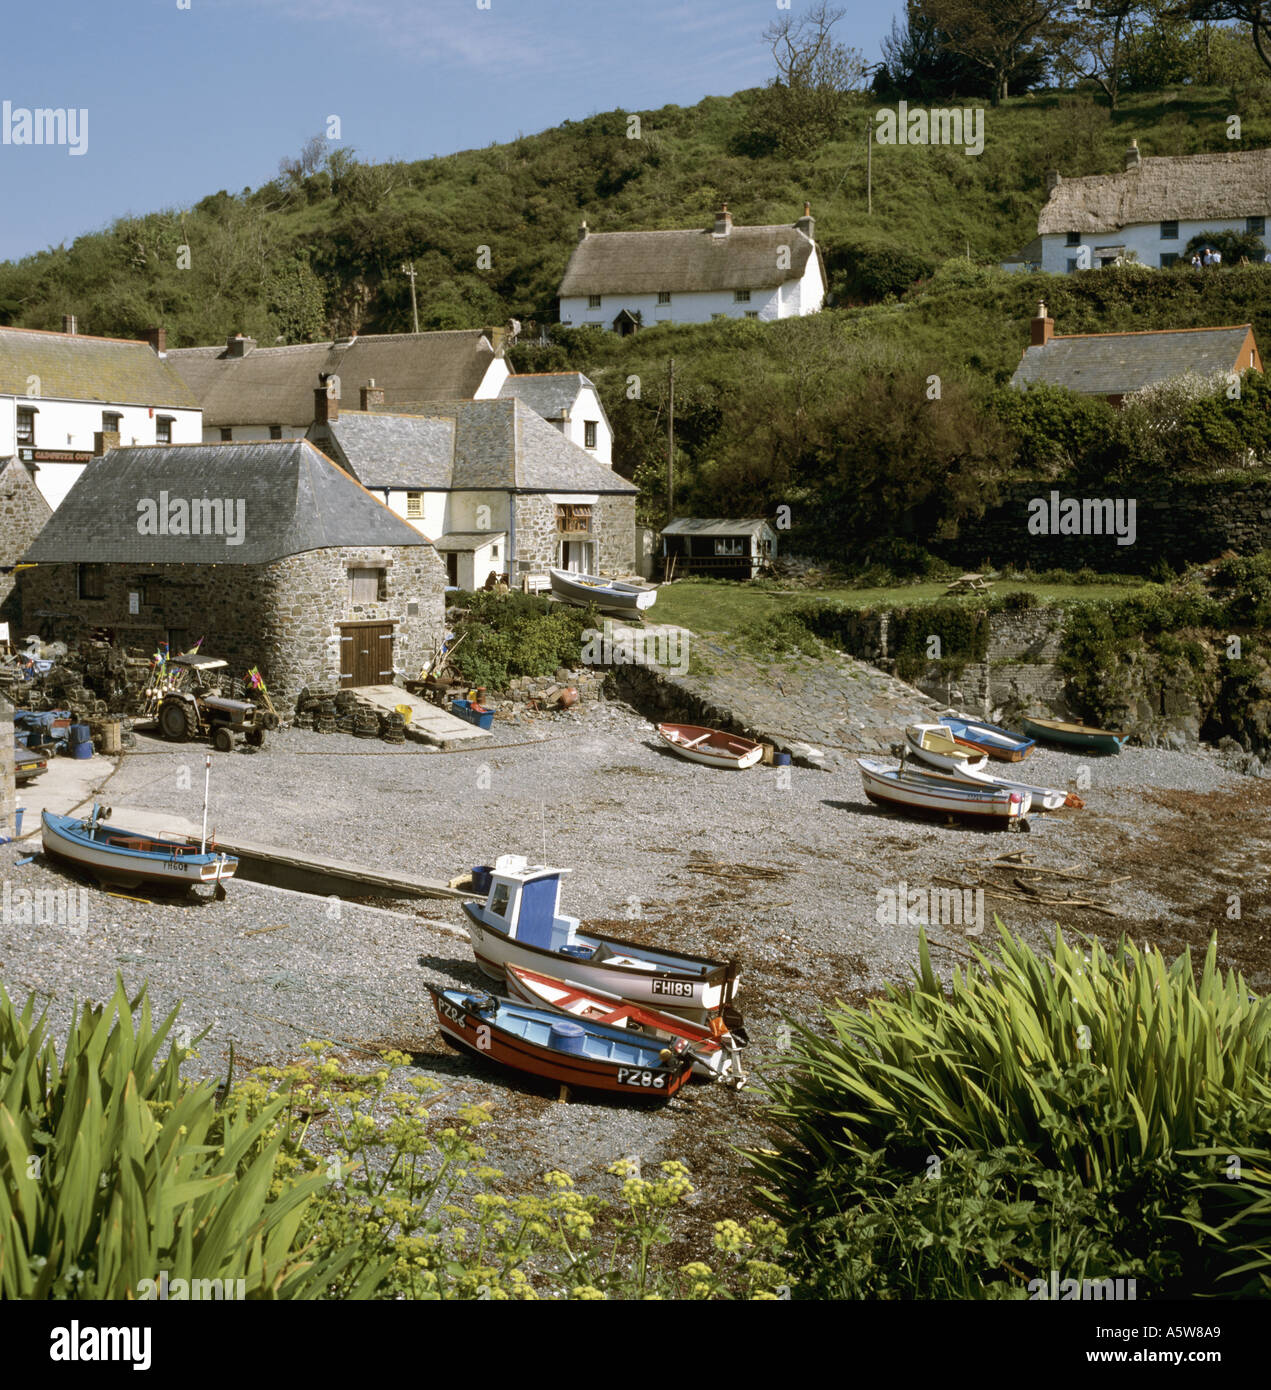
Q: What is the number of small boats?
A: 11